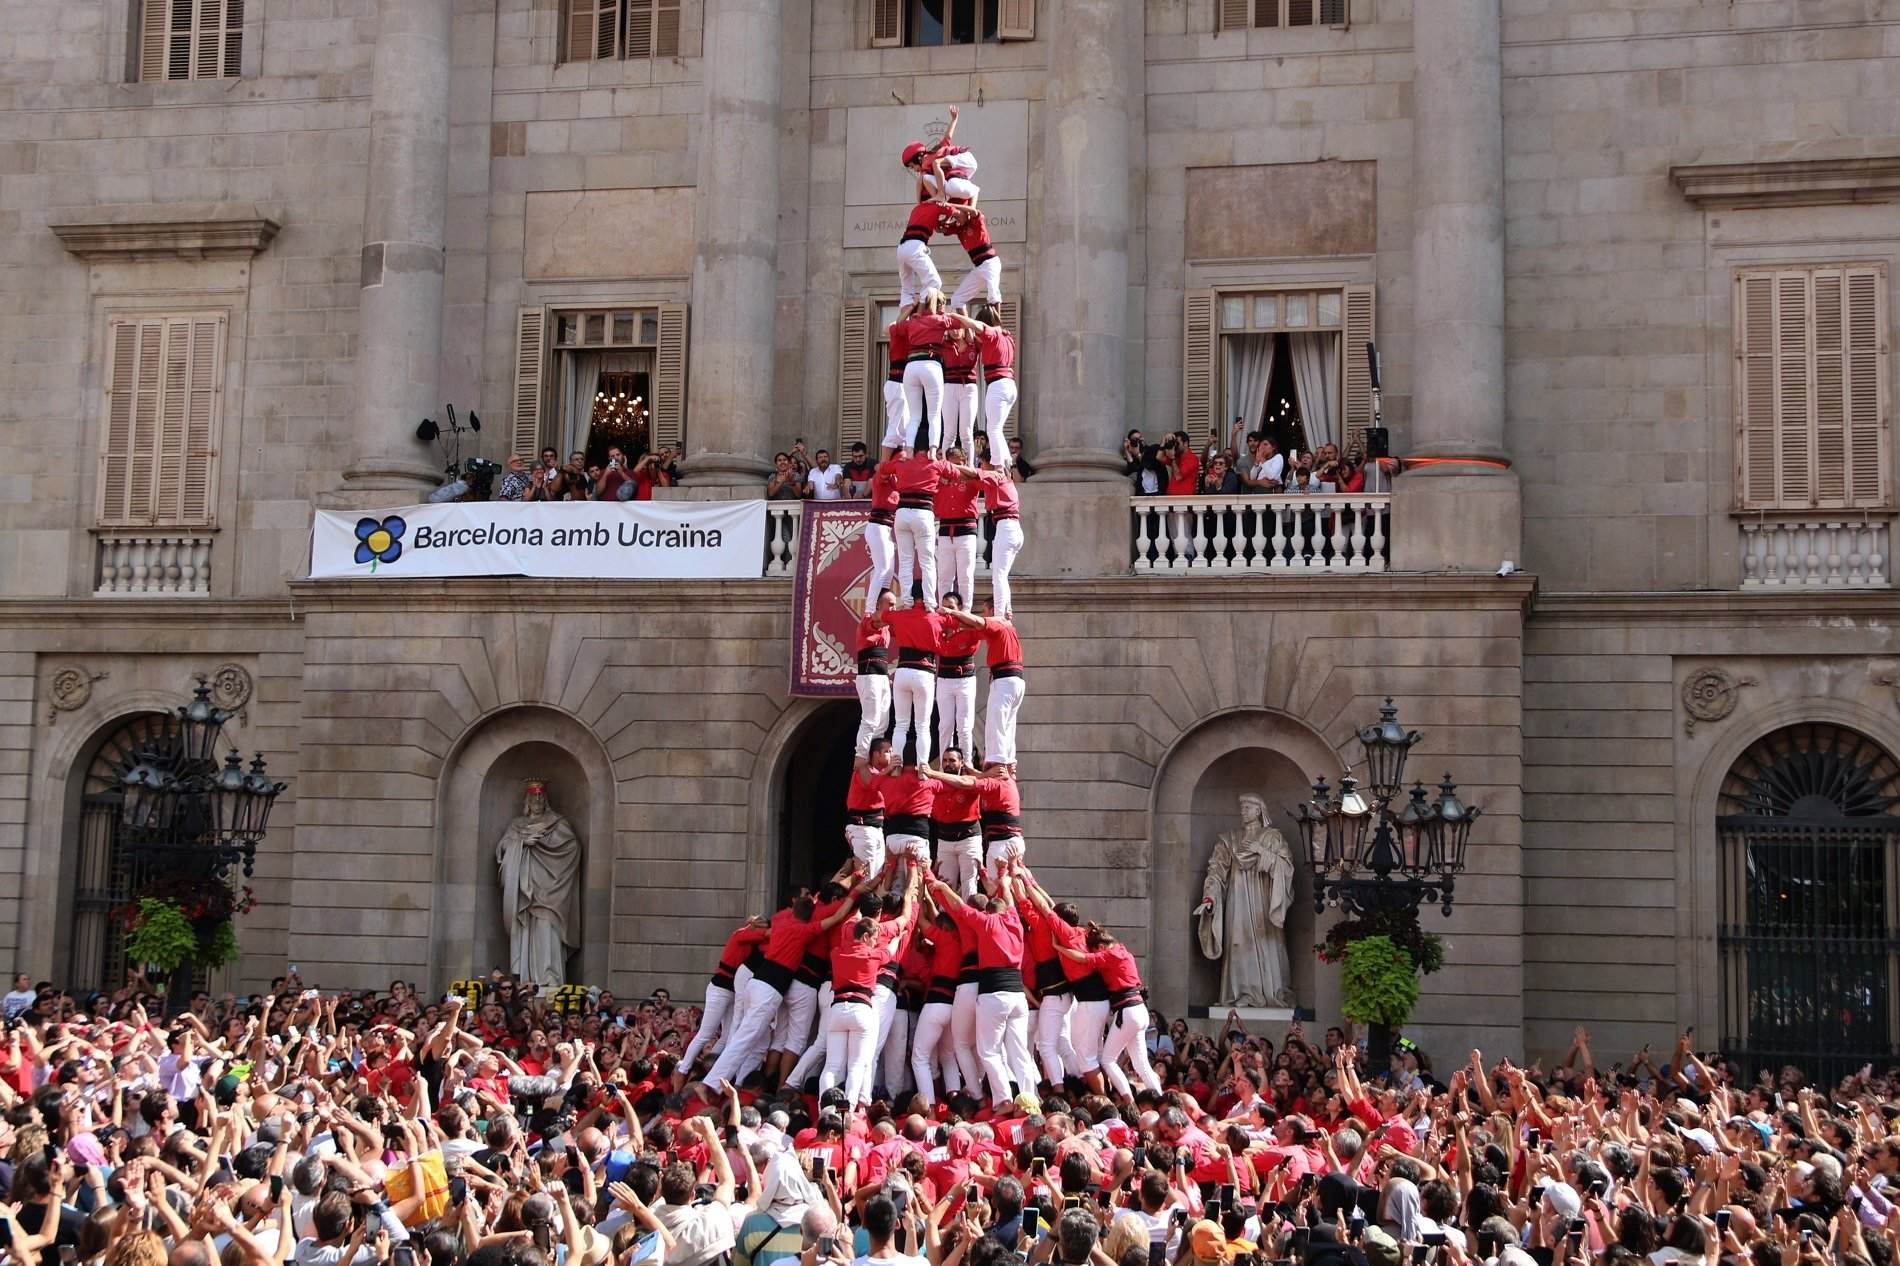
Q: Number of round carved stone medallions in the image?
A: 3